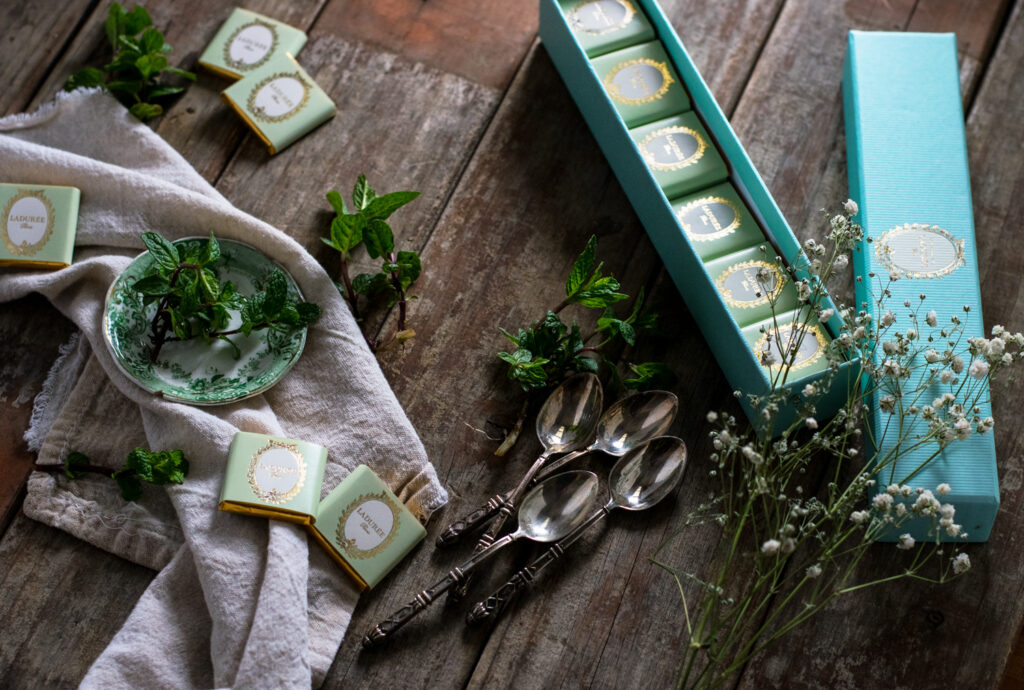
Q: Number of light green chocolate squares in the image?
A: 11